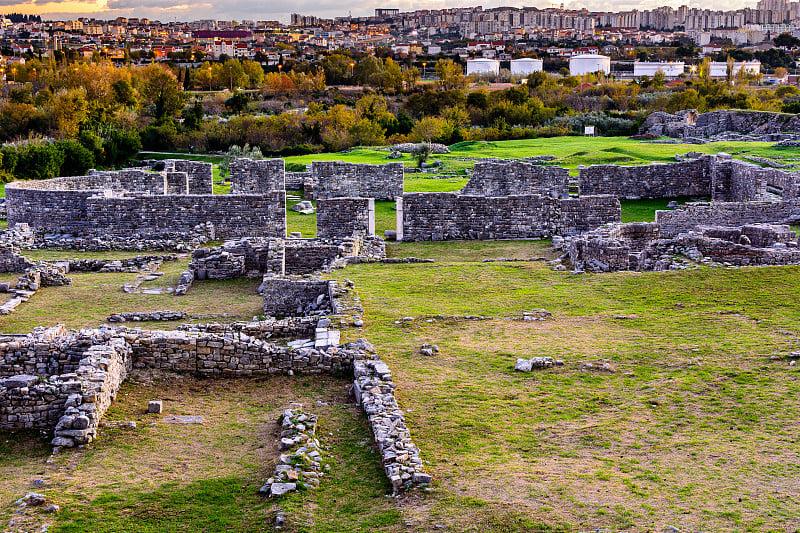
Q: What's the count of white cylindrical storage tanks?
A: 5